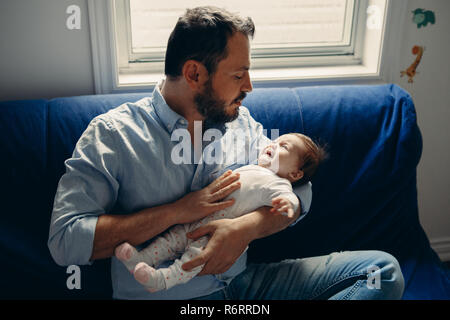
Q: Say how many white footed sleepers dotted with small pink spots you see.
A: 1